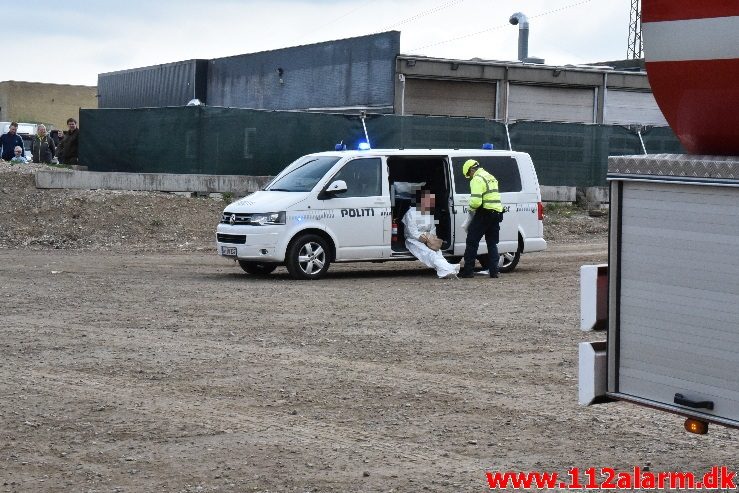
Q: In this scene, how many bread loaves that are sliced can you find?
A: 0